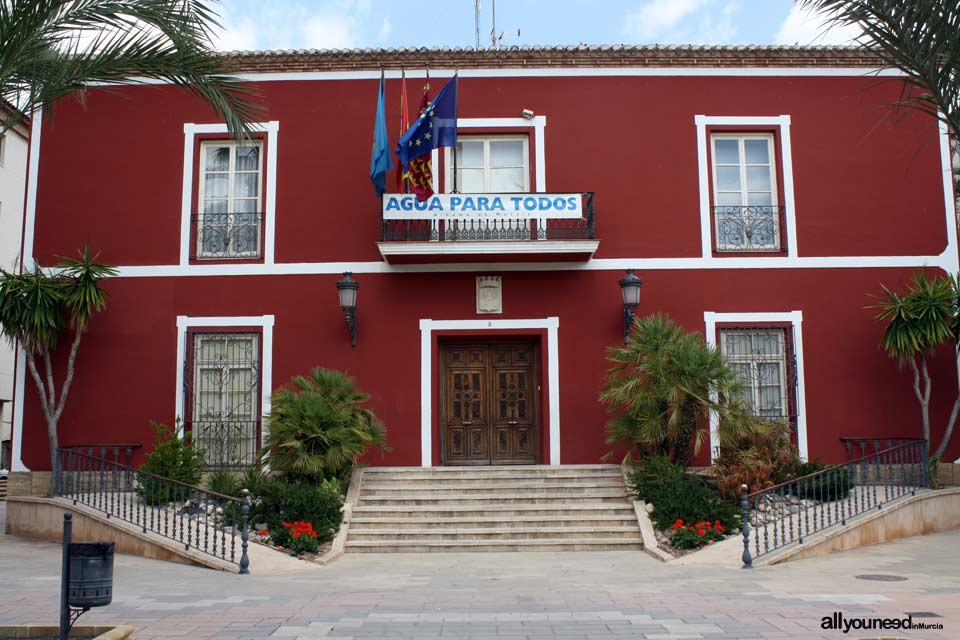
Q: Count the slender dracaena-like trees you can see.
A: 2